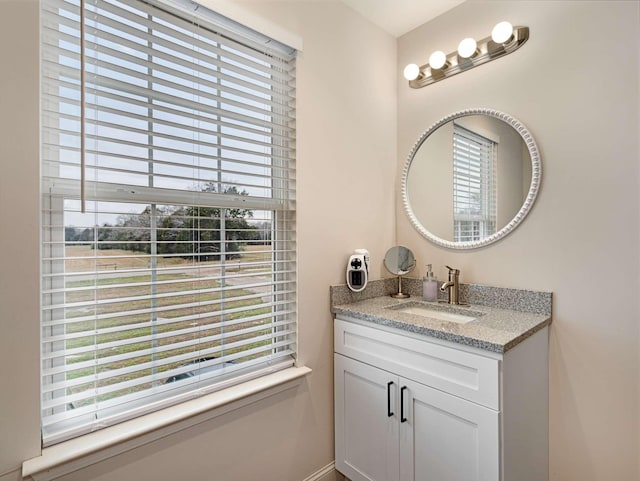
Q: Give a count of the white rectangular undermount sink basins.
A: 1